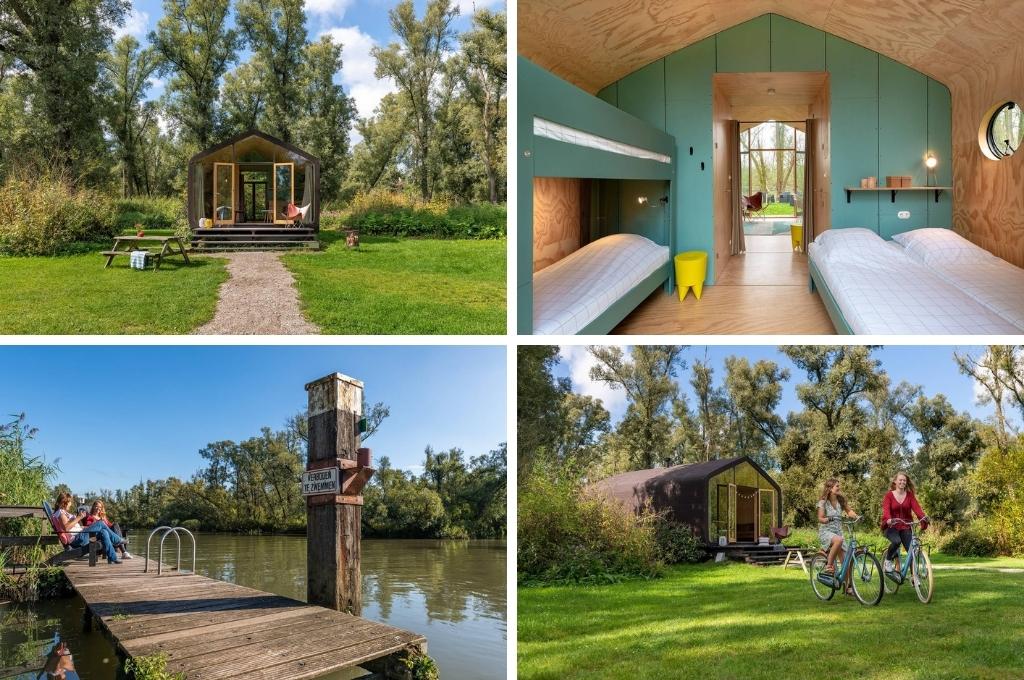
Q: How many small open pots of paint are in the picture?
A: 0